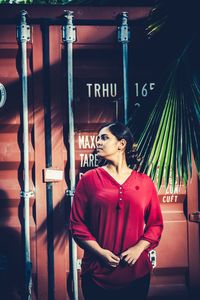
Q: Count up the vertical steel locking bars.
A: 3